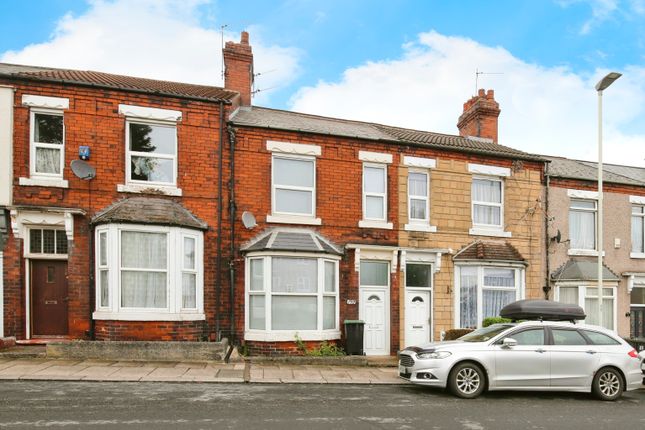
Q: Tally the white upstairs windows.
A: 8